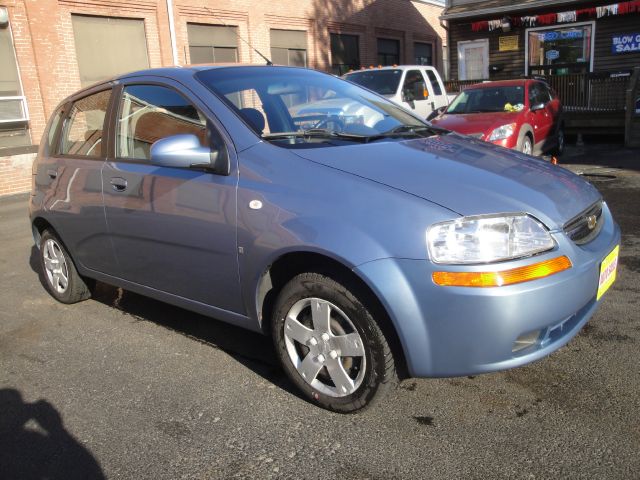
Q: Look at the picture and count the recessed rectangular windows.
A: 7